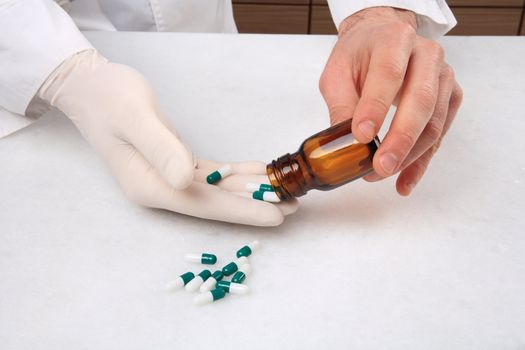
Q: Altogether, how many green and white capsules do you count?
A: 12